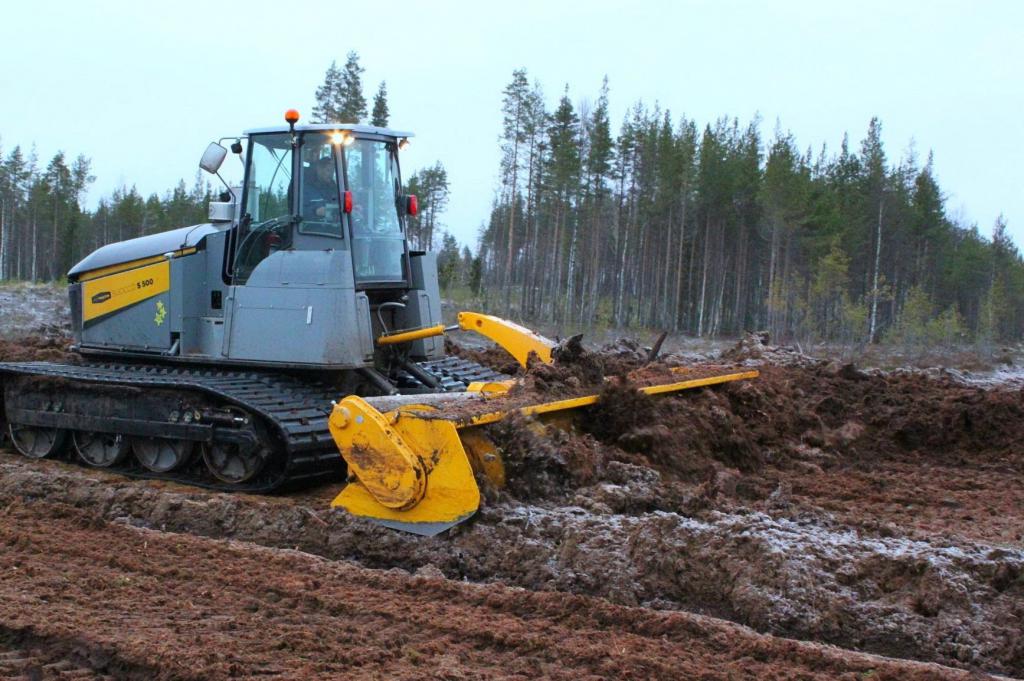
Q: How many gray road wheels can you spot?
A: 4